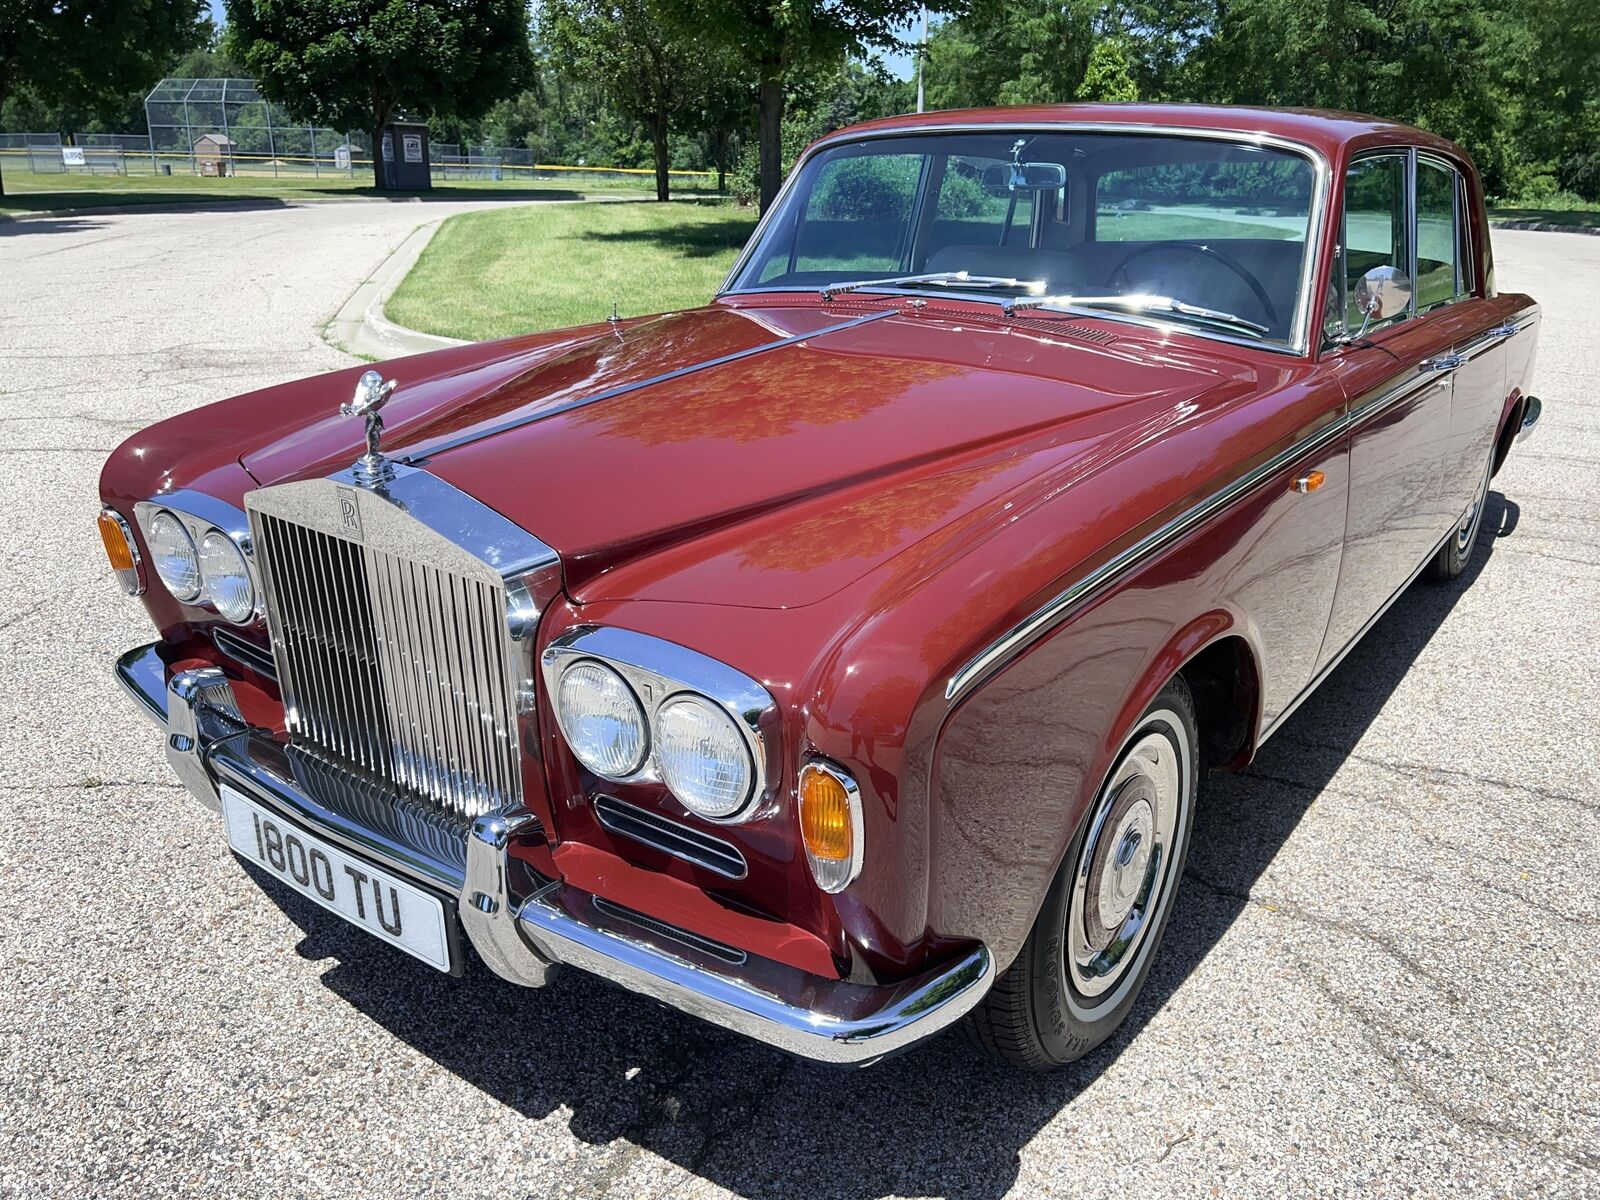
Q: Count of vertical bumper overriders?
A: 2